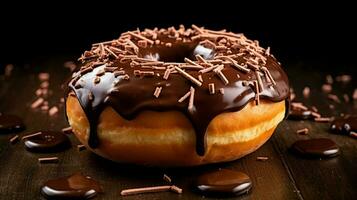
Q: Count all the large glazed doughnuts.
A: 1